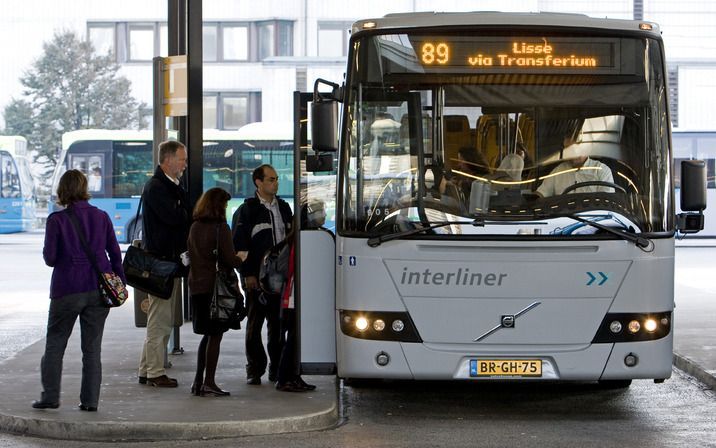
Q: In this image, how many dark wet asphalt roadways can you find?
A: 1